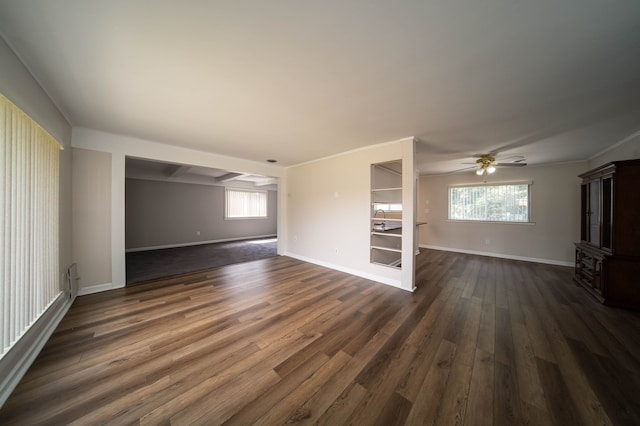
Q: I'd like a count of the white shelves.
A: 5